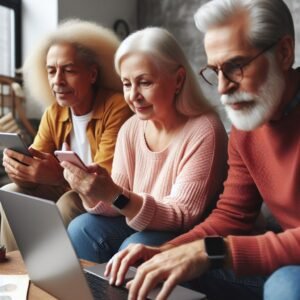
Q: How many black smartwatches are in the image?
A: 2